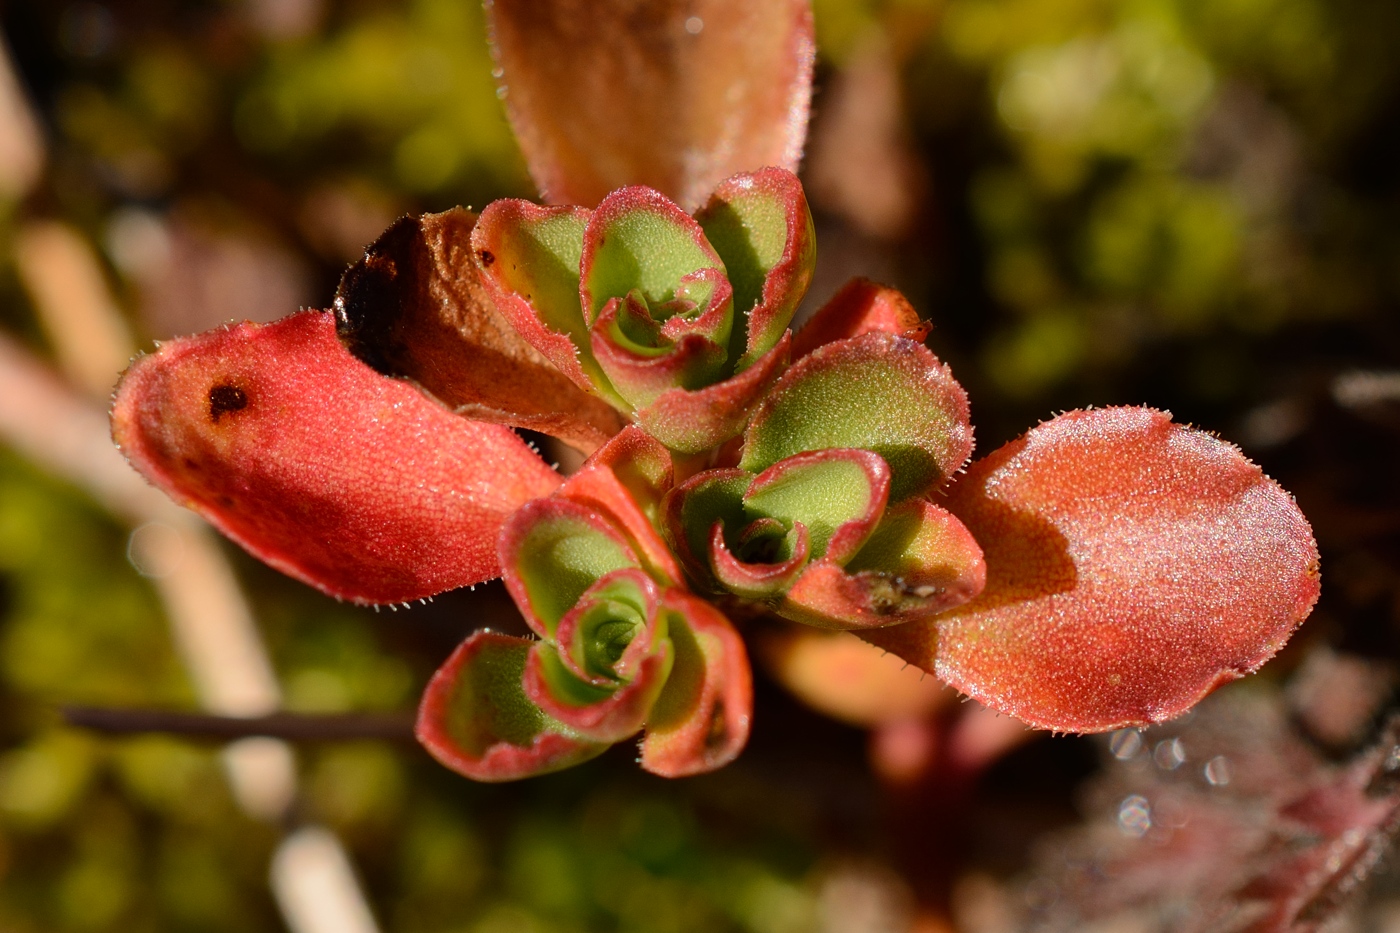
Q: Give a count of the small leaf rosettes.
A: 3